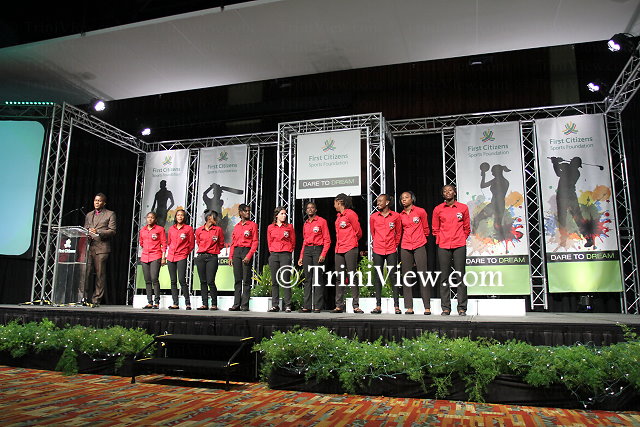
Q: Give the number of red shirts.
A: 10